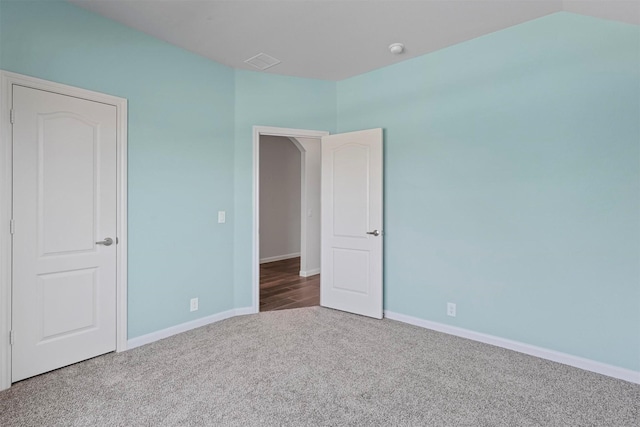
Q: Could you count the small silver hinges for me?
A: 3